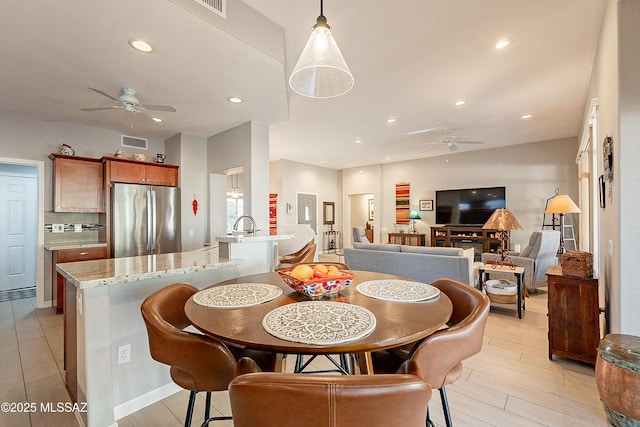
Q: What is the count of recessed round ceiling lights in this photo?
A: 11